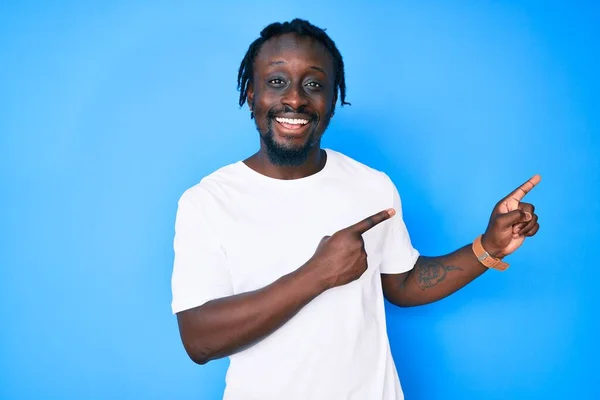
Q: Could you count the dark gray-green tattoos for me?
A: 1